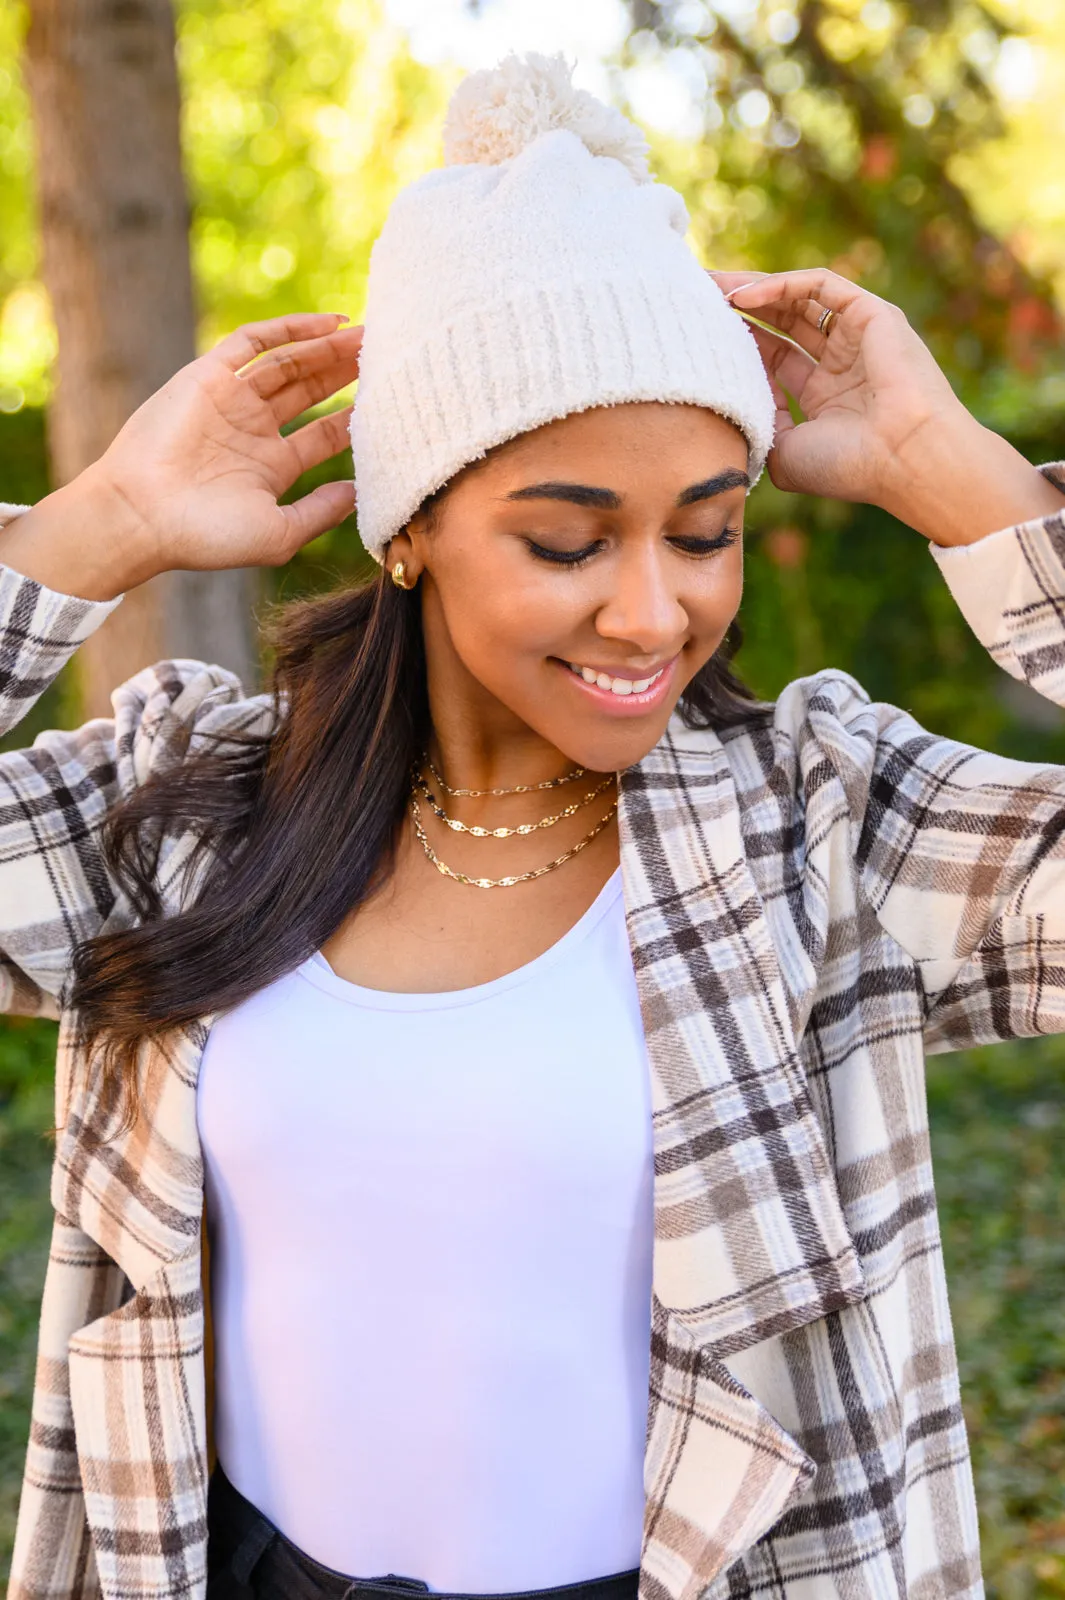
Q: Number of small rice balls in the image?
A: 0